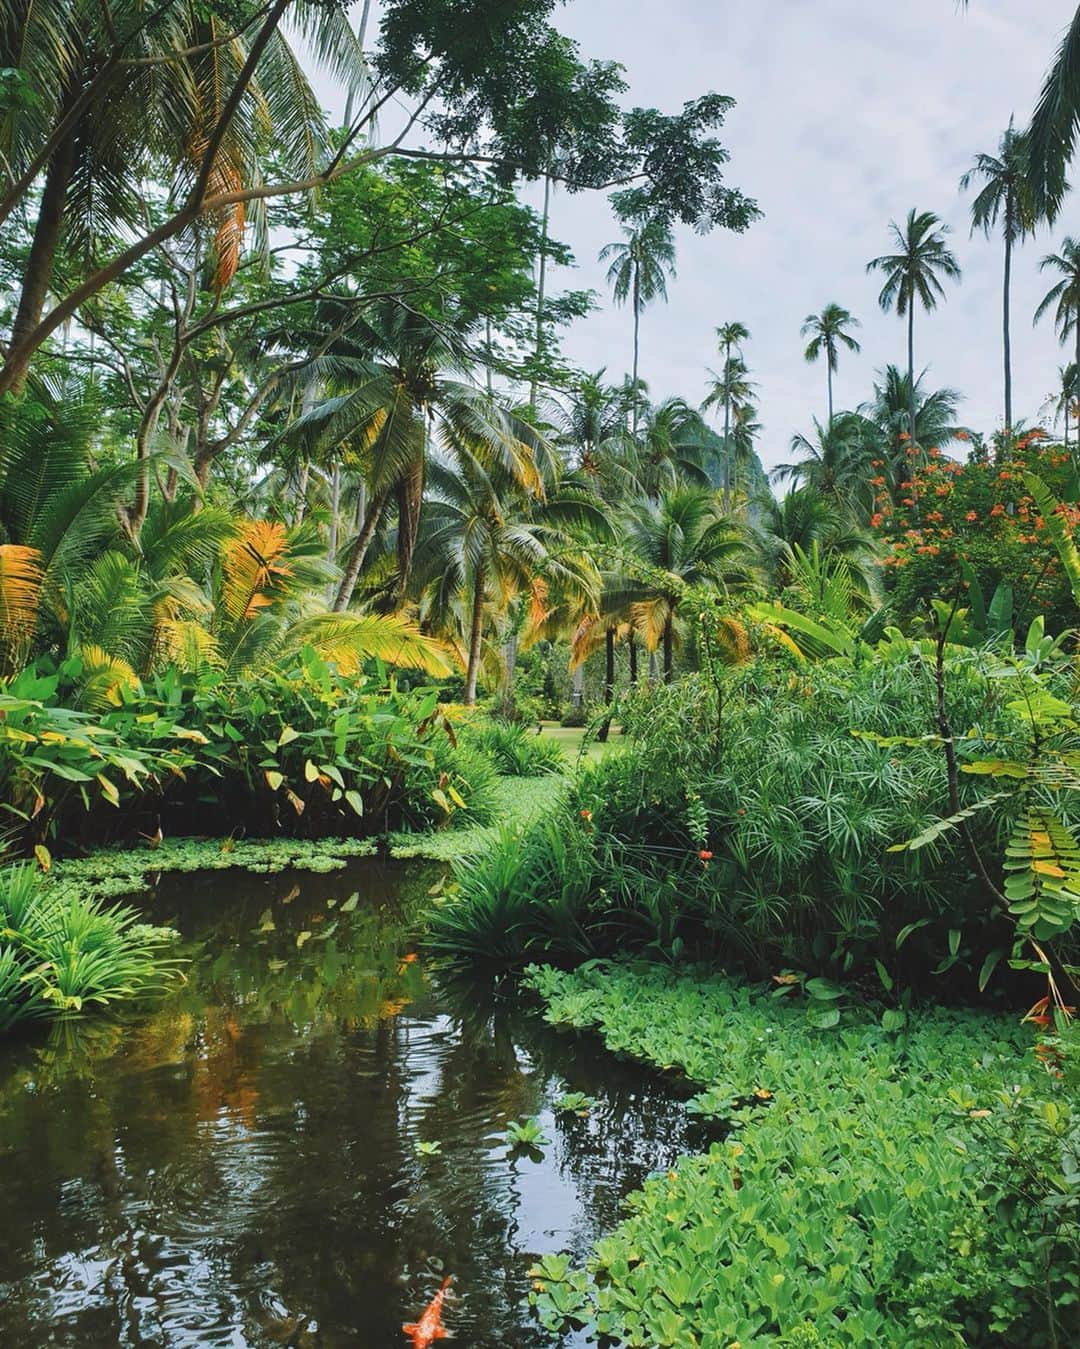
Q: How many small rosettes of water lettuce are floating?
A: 3